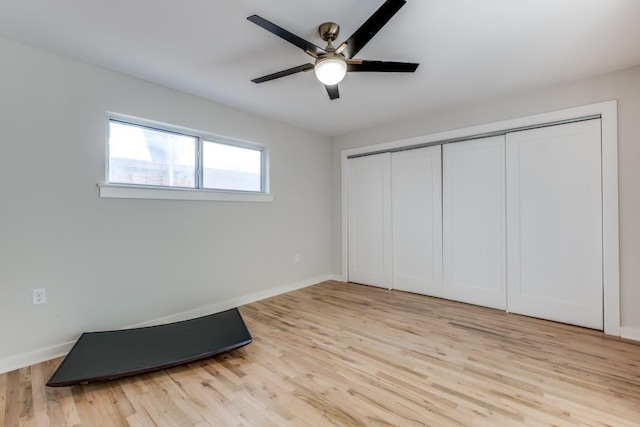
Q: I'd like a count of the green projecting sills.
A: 0